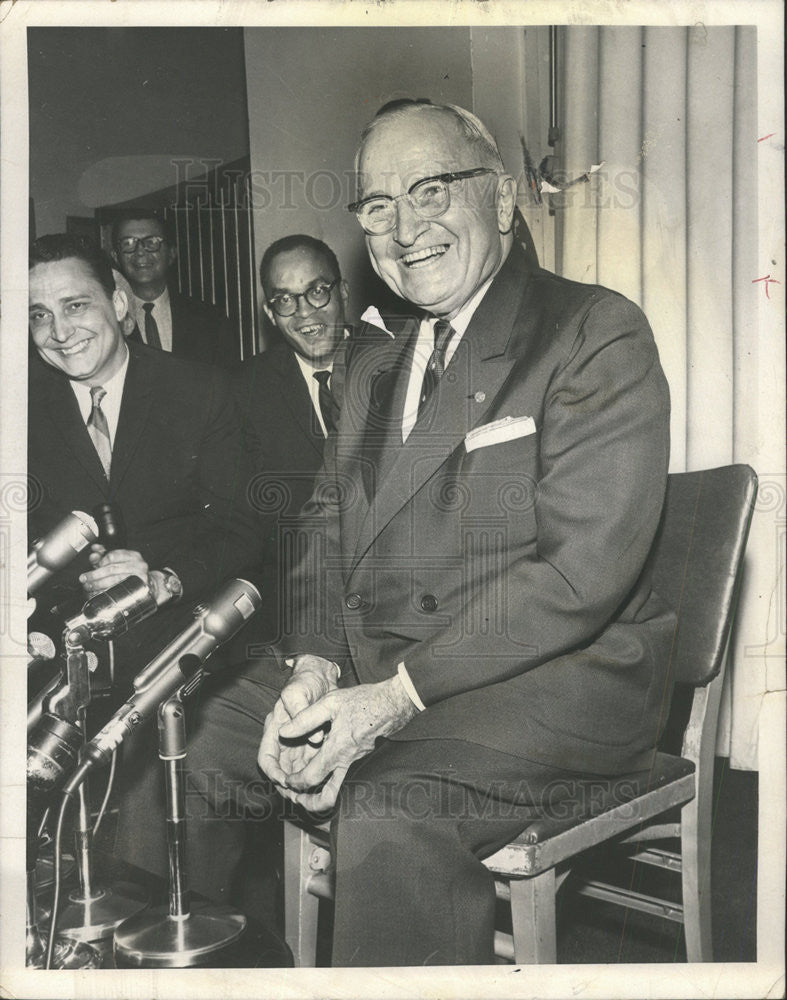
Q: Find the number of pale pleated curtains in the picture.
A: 1